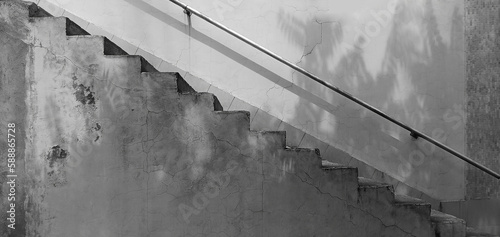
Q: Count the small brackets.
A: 2